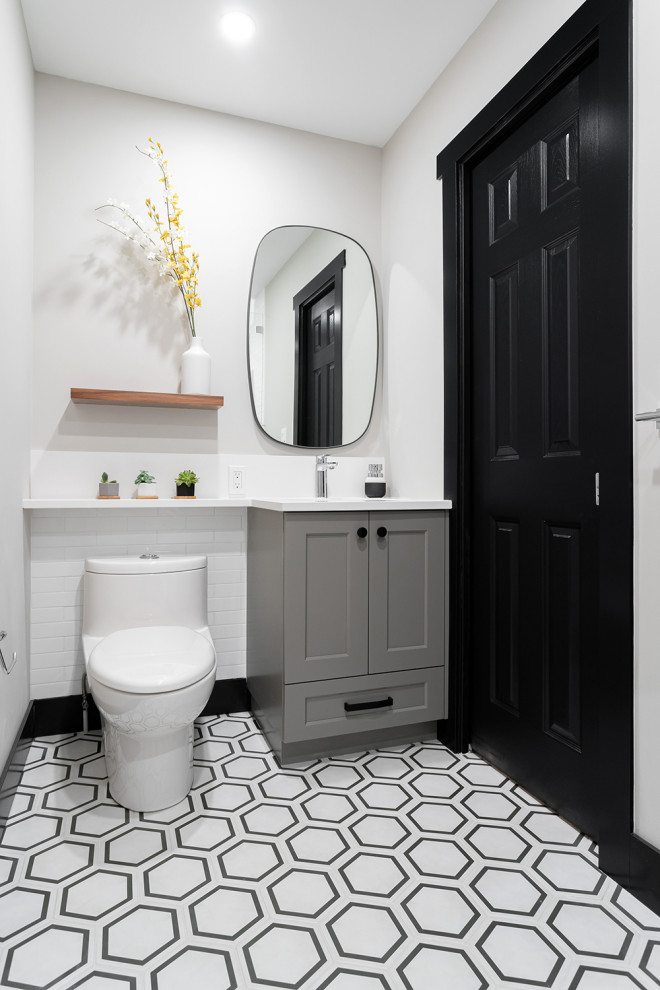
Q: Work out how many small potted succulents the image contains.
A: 3